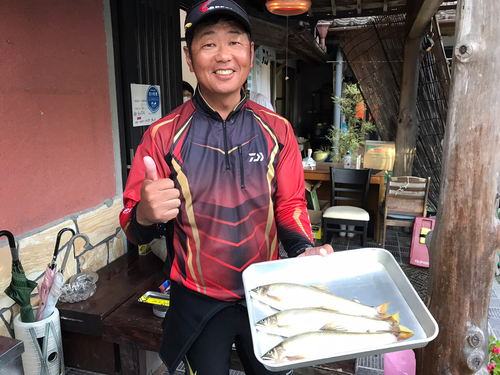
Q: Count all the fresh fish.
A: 3